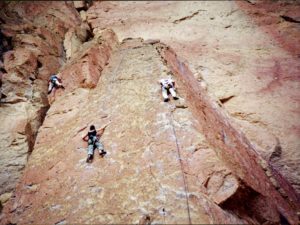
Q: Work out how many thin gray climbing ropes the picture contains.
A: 1